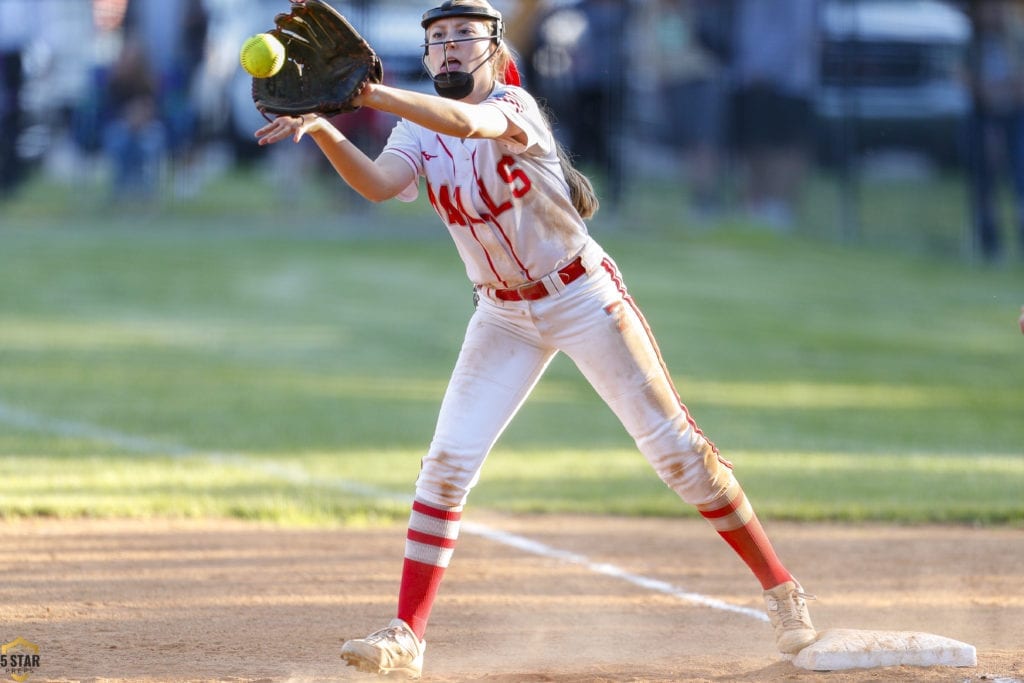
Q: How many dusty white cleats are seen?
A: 2